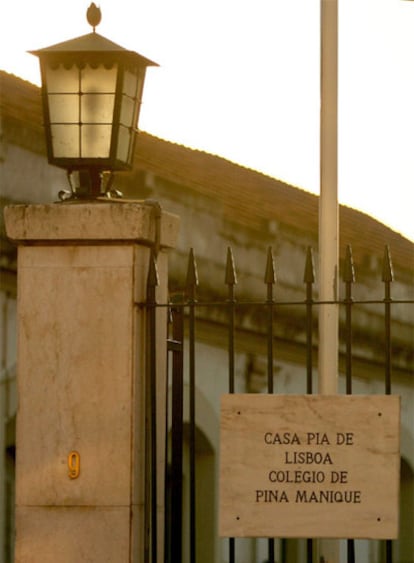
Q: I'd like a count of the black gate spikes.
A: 7